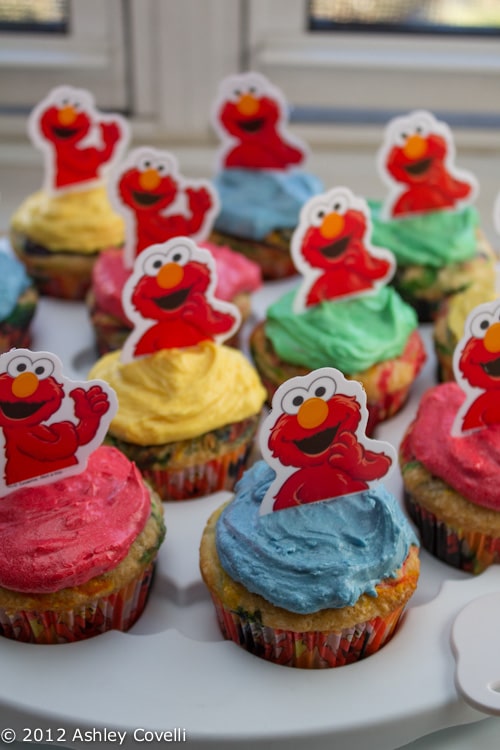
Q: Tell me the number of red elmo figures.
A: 9